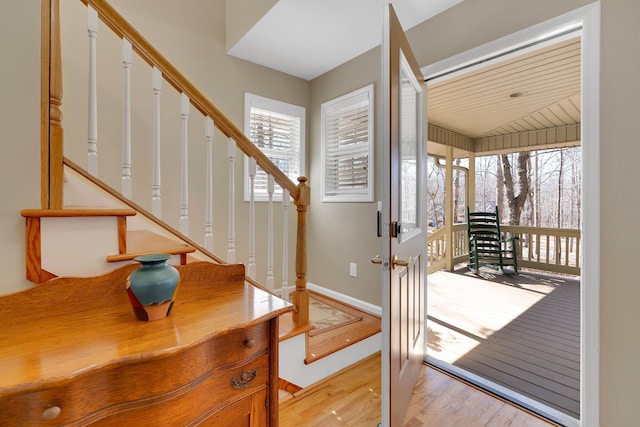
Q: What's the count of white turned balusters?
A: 9